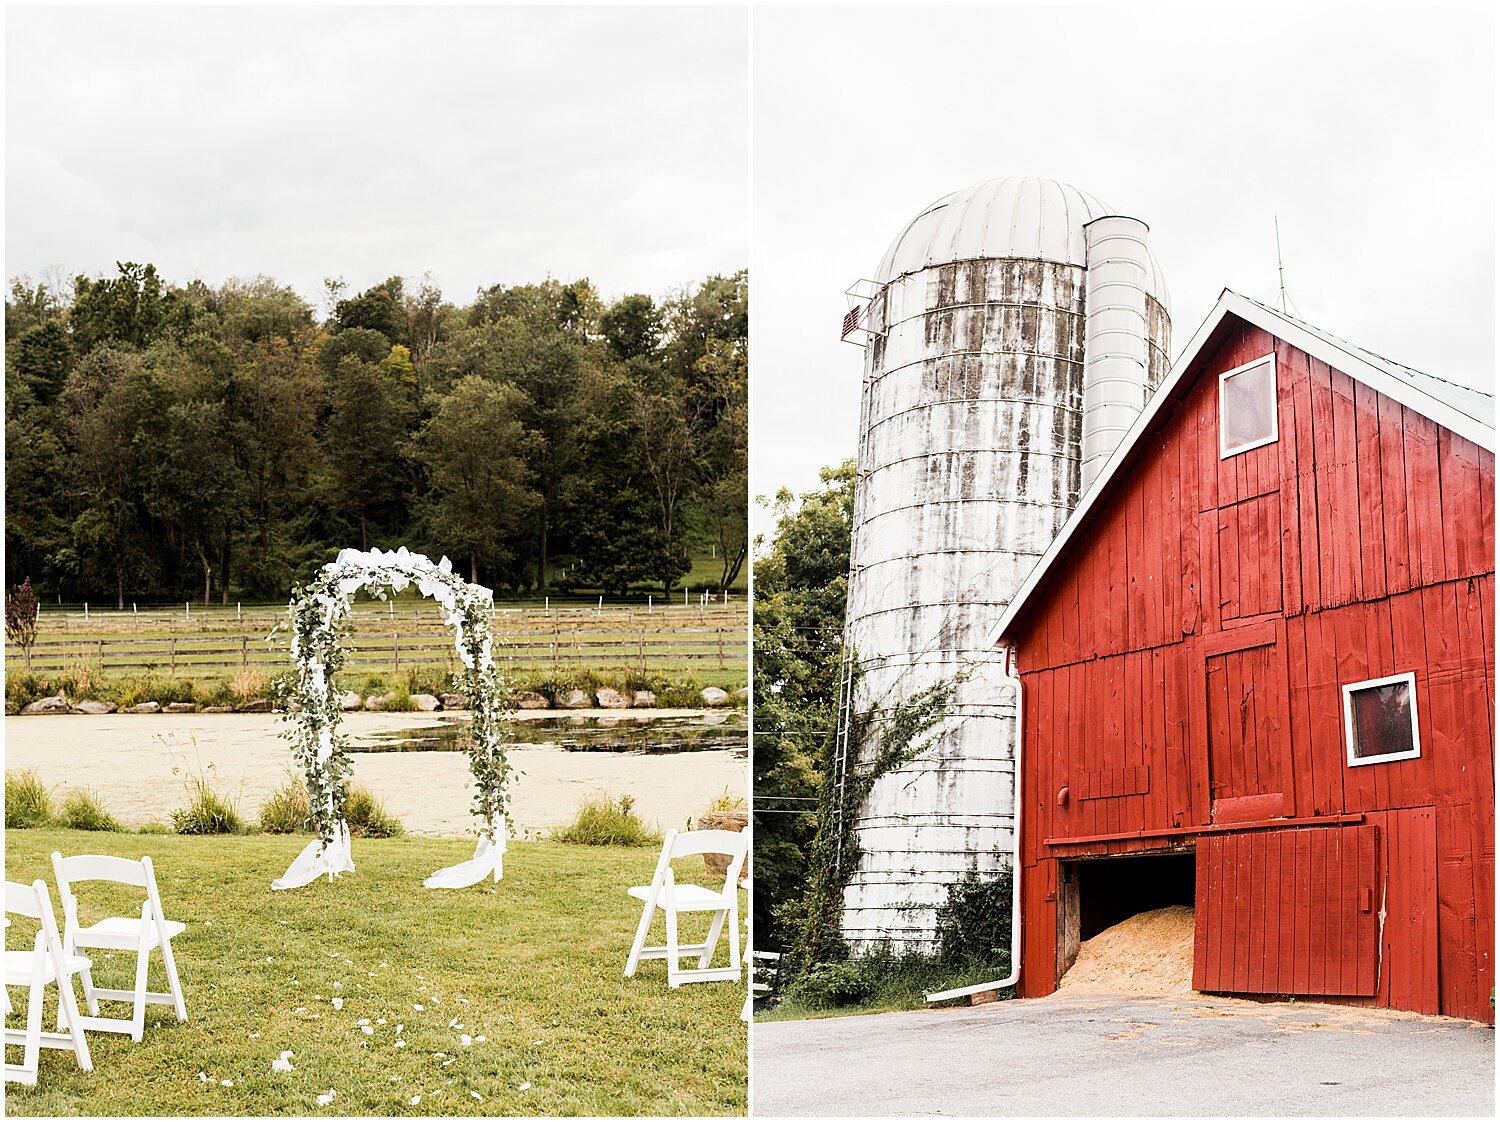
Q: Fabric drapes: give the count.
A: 2